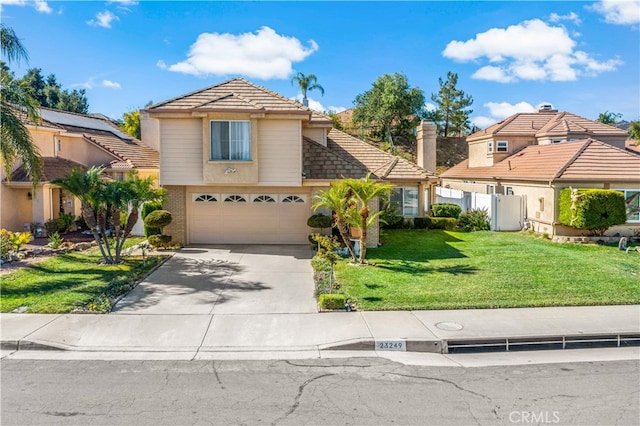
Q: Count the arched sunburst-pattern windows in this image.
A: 4